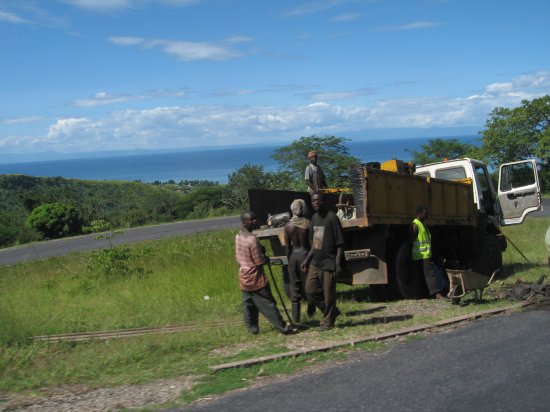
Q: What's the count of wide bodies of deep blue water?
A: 1